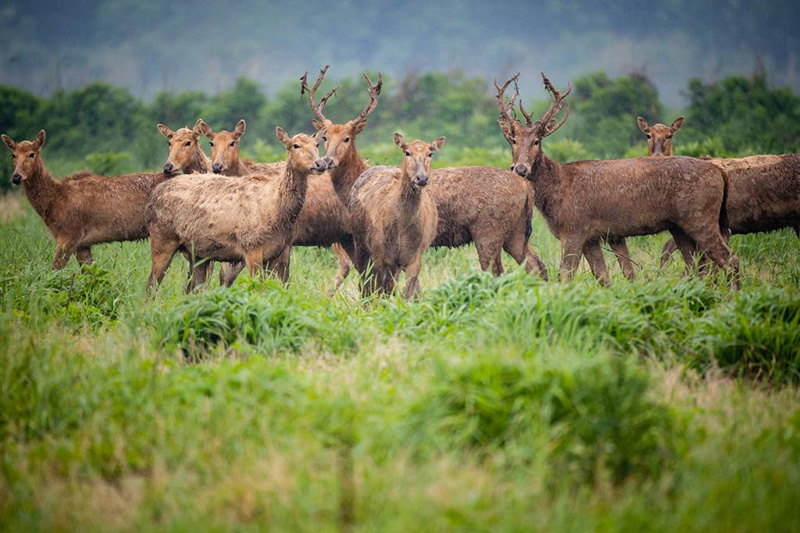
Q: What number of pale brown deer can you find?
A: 1